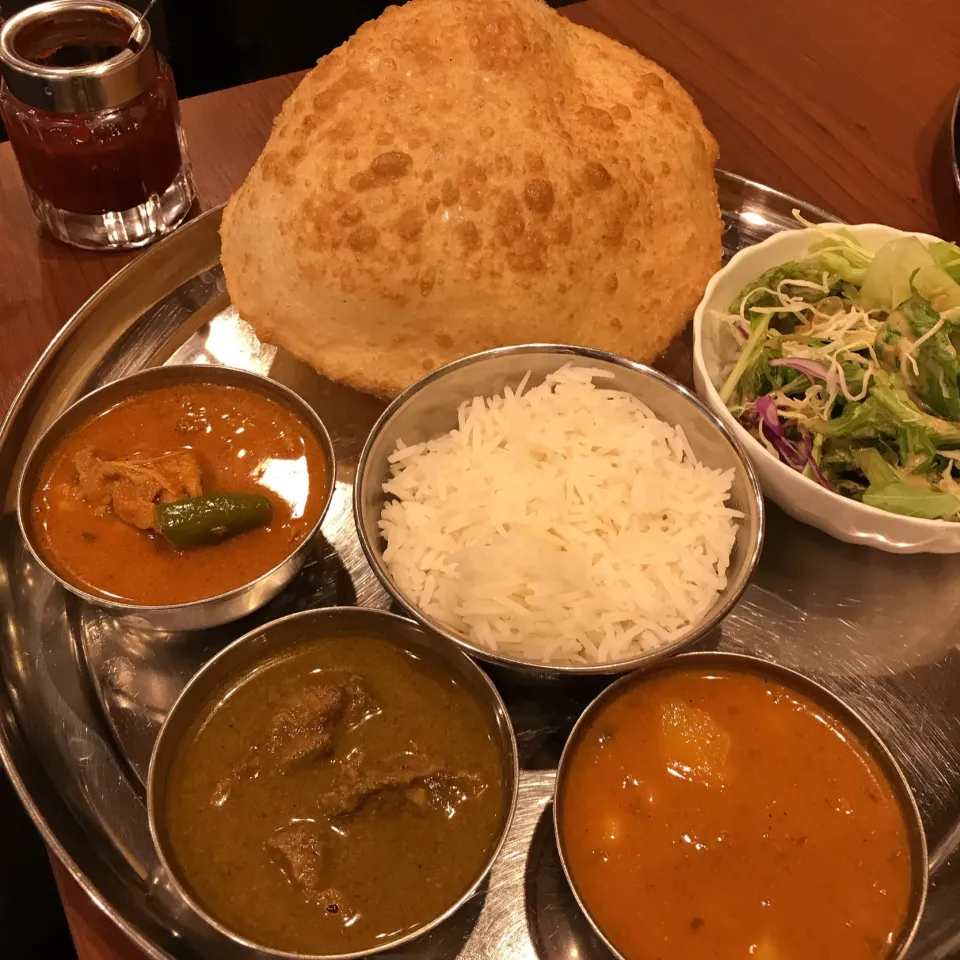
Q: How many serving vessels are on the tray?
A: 5